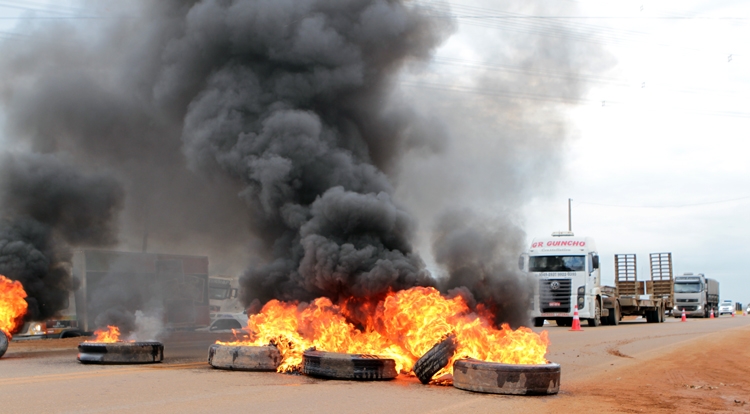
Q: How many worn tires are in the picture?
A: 6